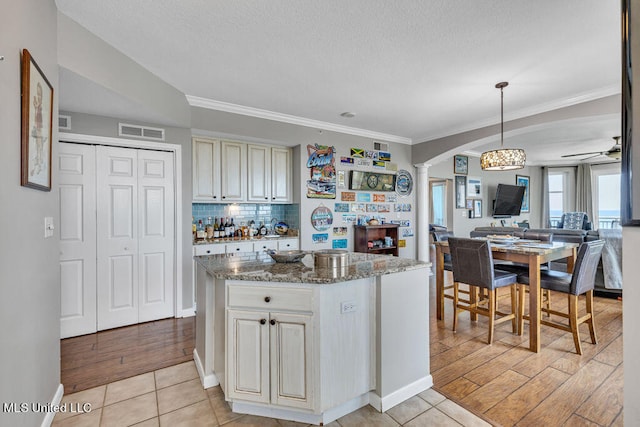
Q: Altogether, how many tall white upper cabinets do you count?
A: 4